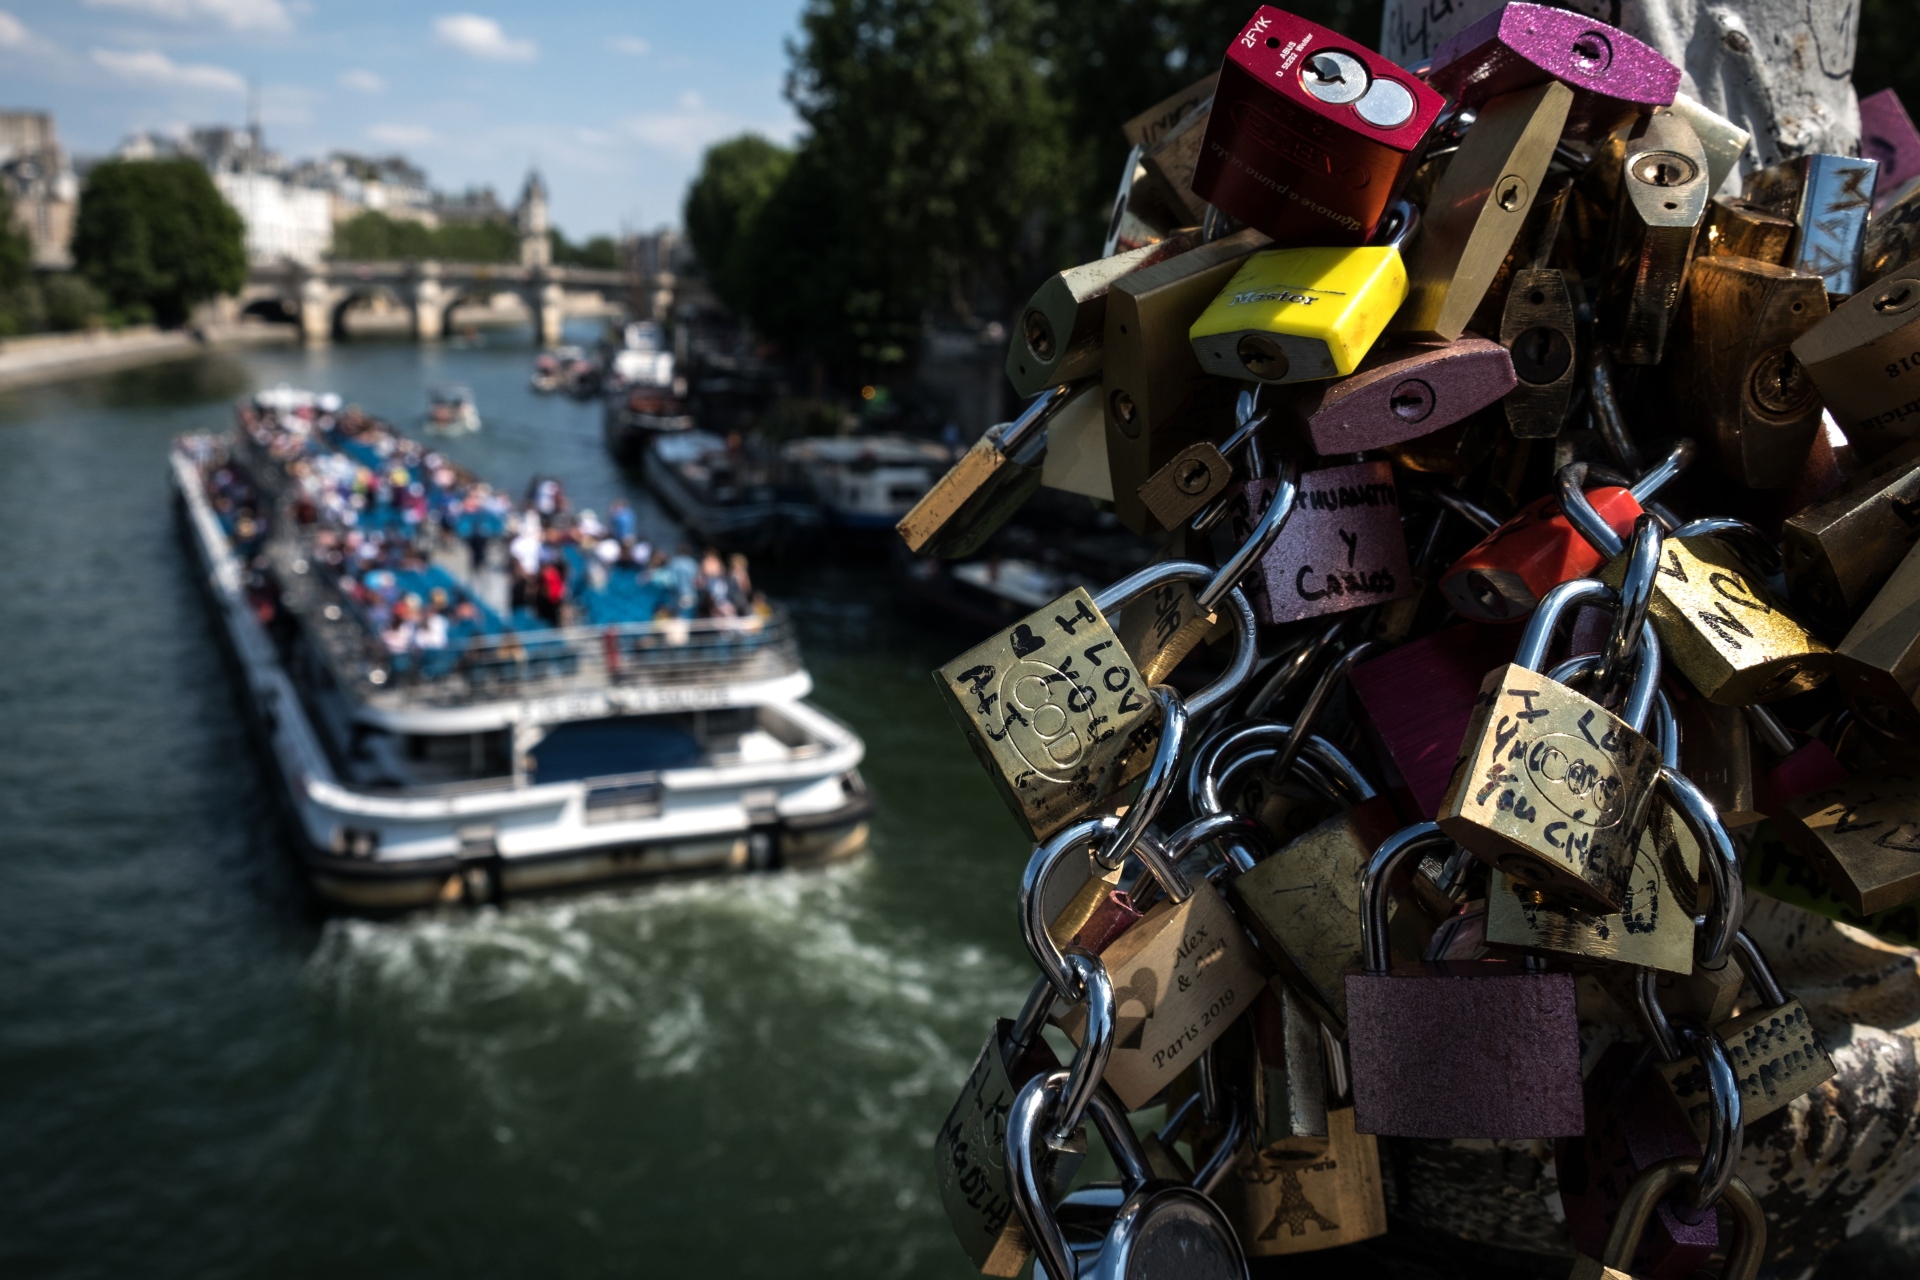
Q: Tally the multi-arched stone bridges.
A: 1